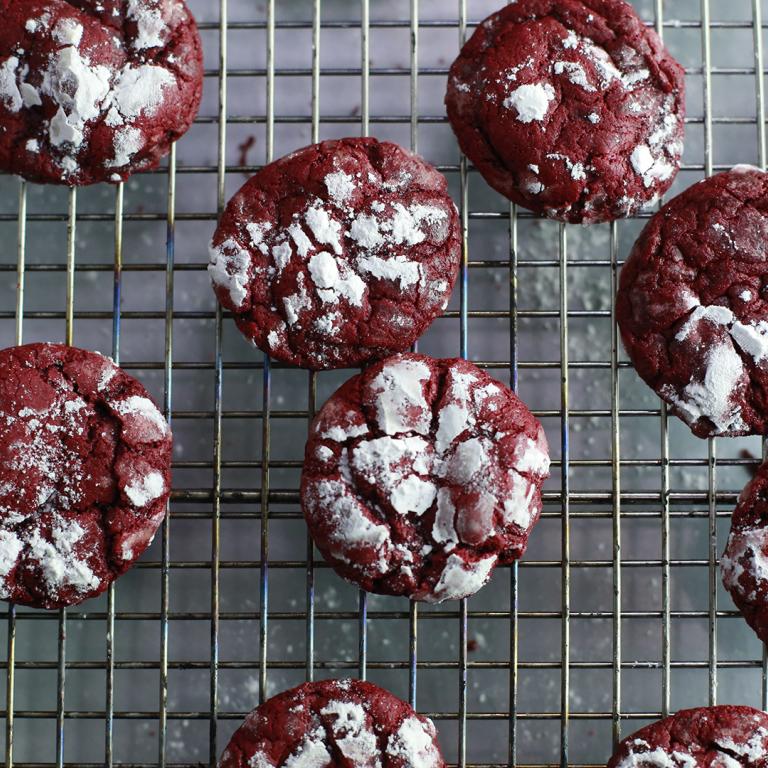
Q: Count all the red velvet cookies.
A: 9